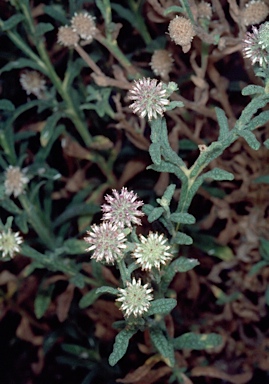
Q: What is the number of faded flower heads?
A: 8